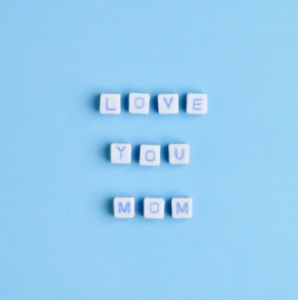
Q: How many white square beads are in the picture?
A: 10